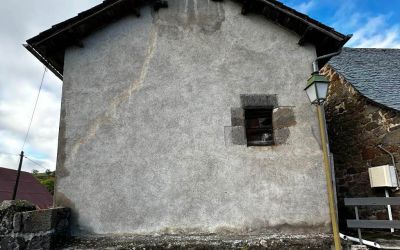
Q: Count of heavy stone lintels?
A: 1